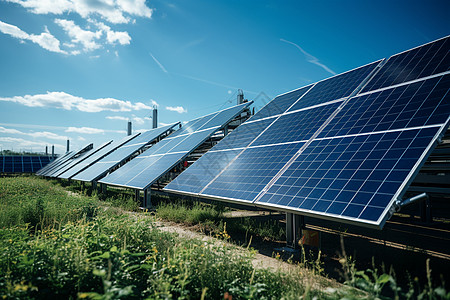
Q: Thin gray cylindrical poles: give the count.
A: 6